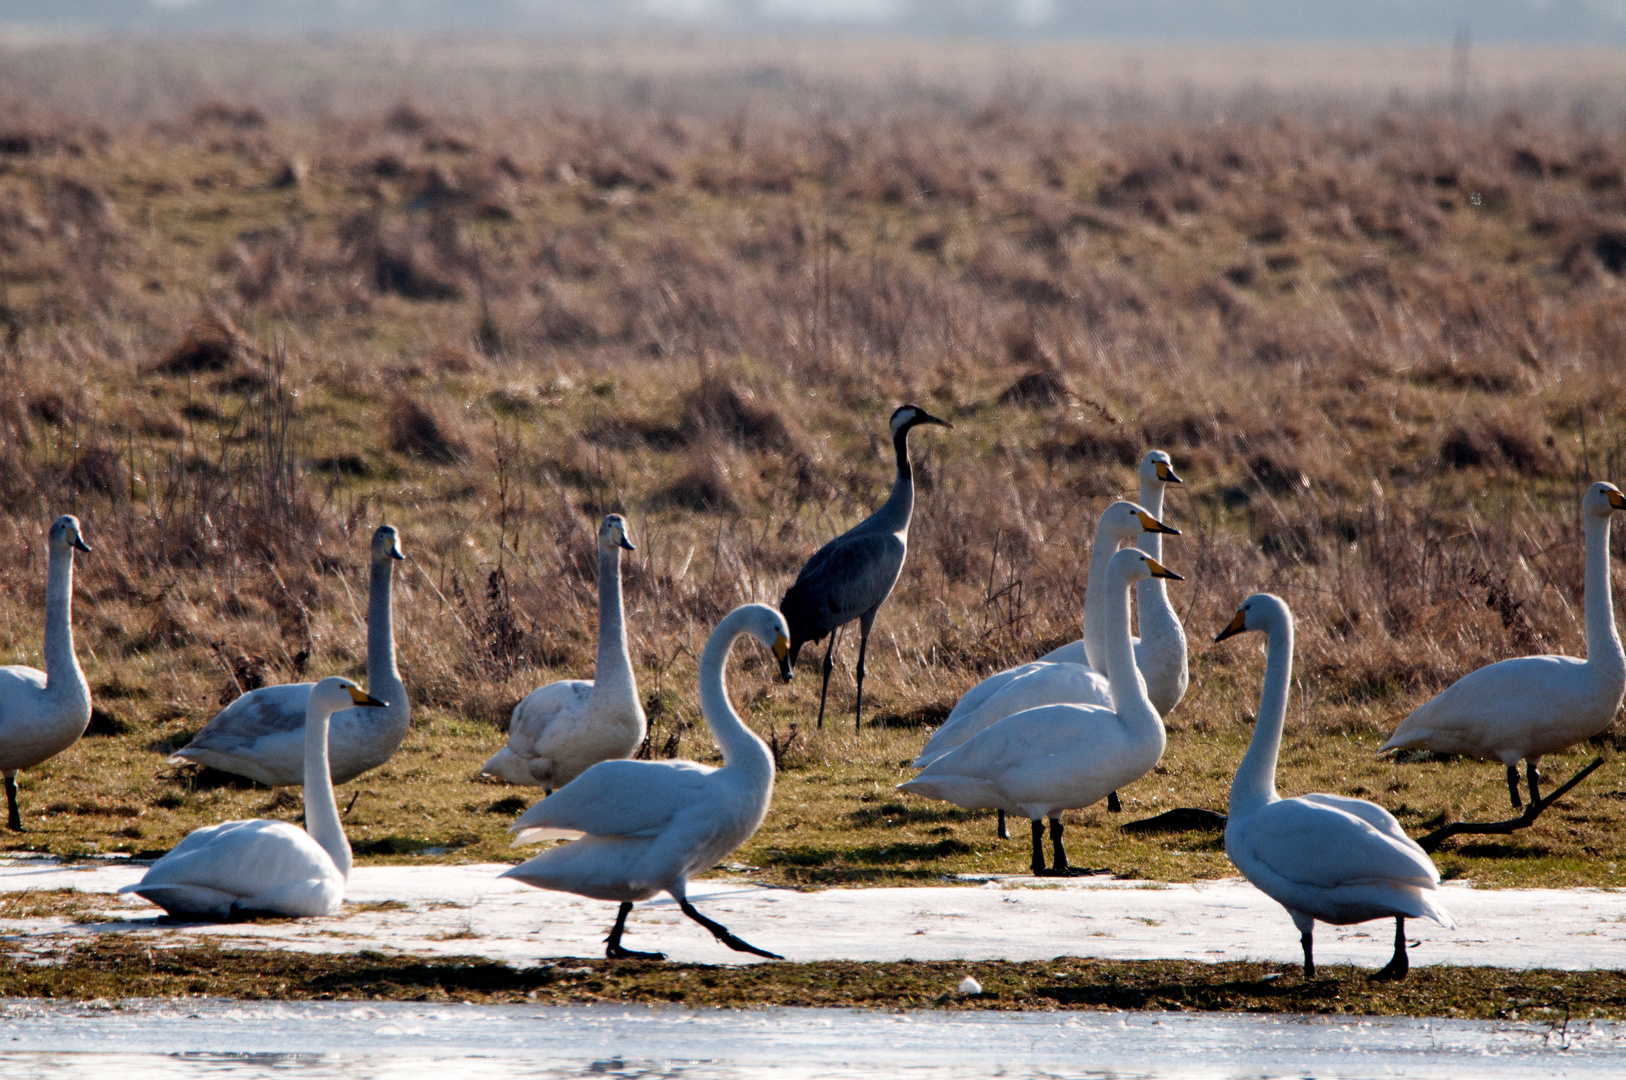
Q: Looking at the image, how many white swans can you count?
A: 10